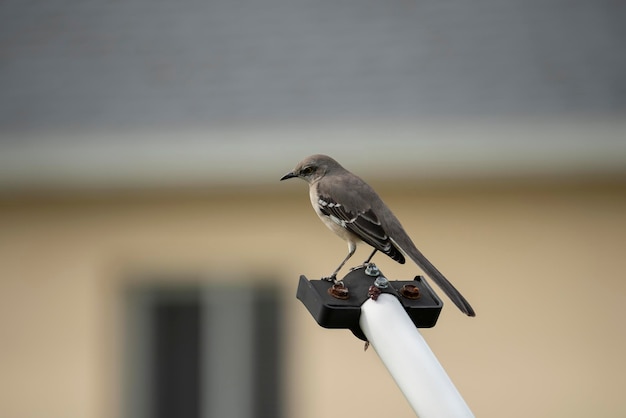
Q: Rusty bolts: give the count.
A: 2